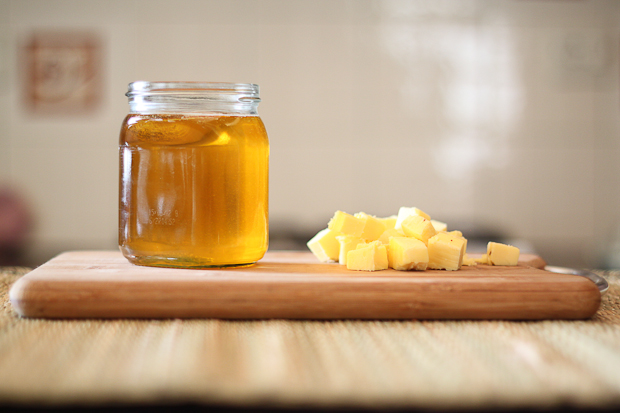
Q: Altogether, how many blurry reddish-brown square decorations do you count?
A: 1